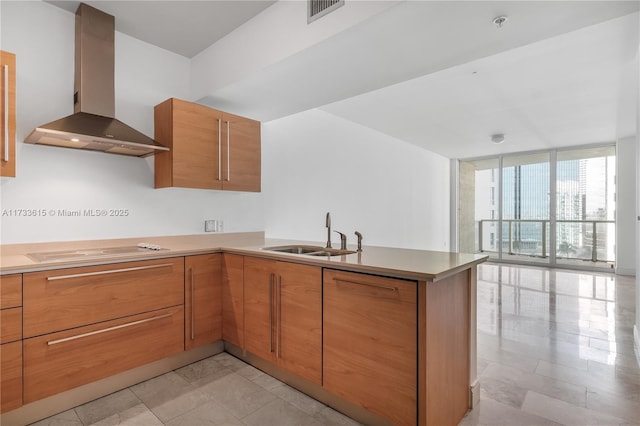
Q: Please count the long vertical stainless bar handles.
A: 6